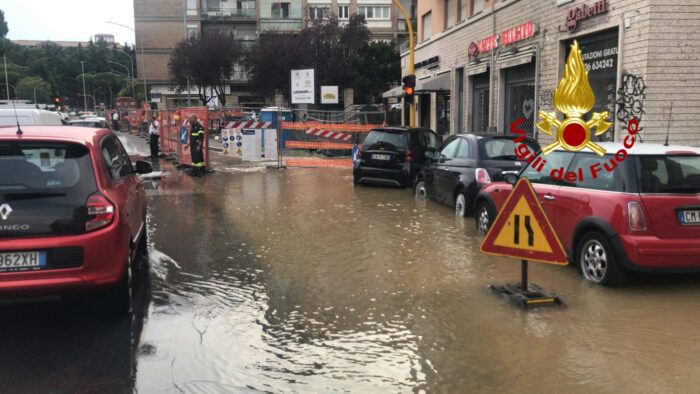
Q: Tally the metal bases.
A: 1